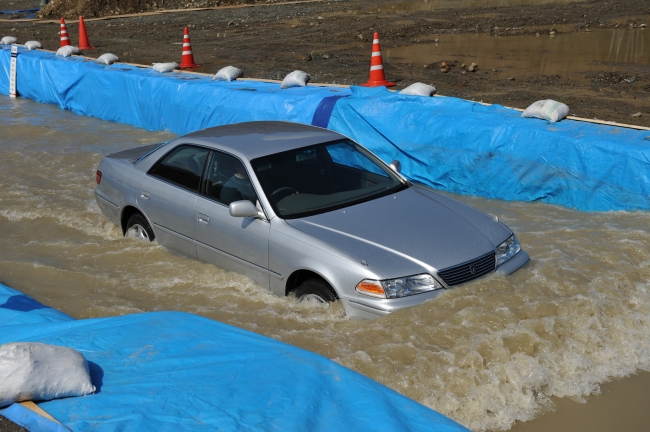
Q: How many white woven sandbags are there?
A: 10